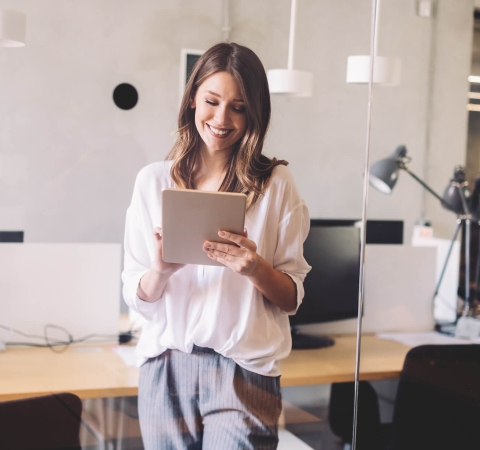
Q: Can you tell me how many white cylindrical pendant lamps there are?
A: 3